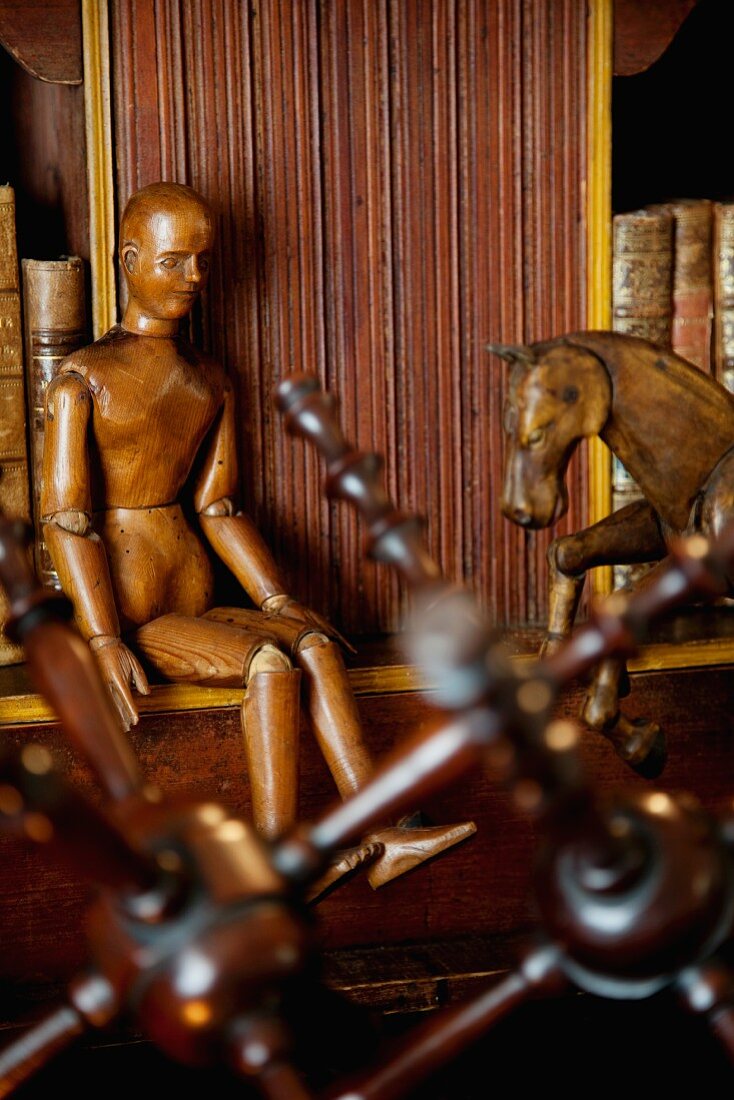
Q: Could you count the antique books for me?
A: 5